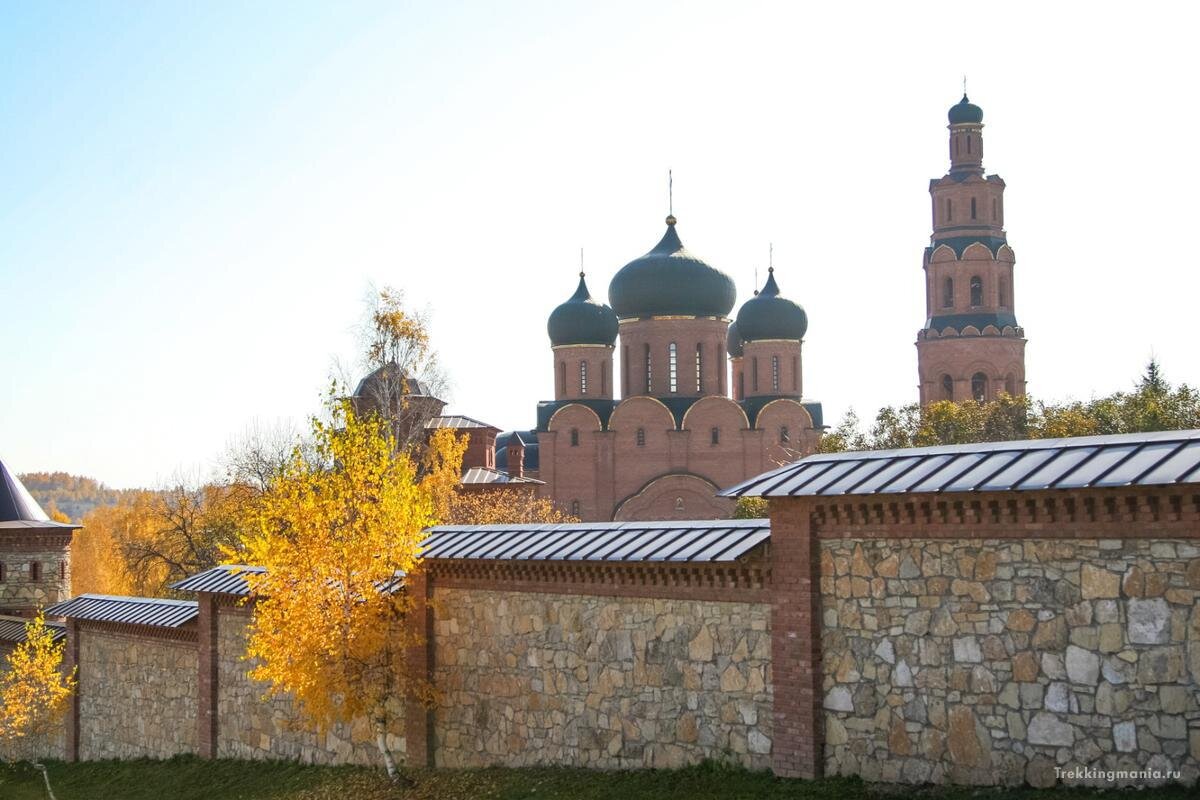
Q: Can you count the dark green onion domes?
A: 5